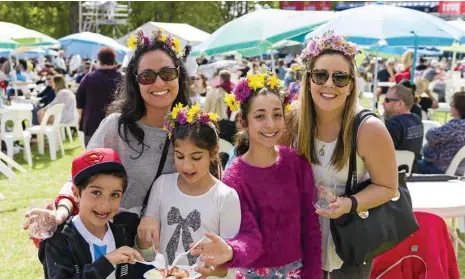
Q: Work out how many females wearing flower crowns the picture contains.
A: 4